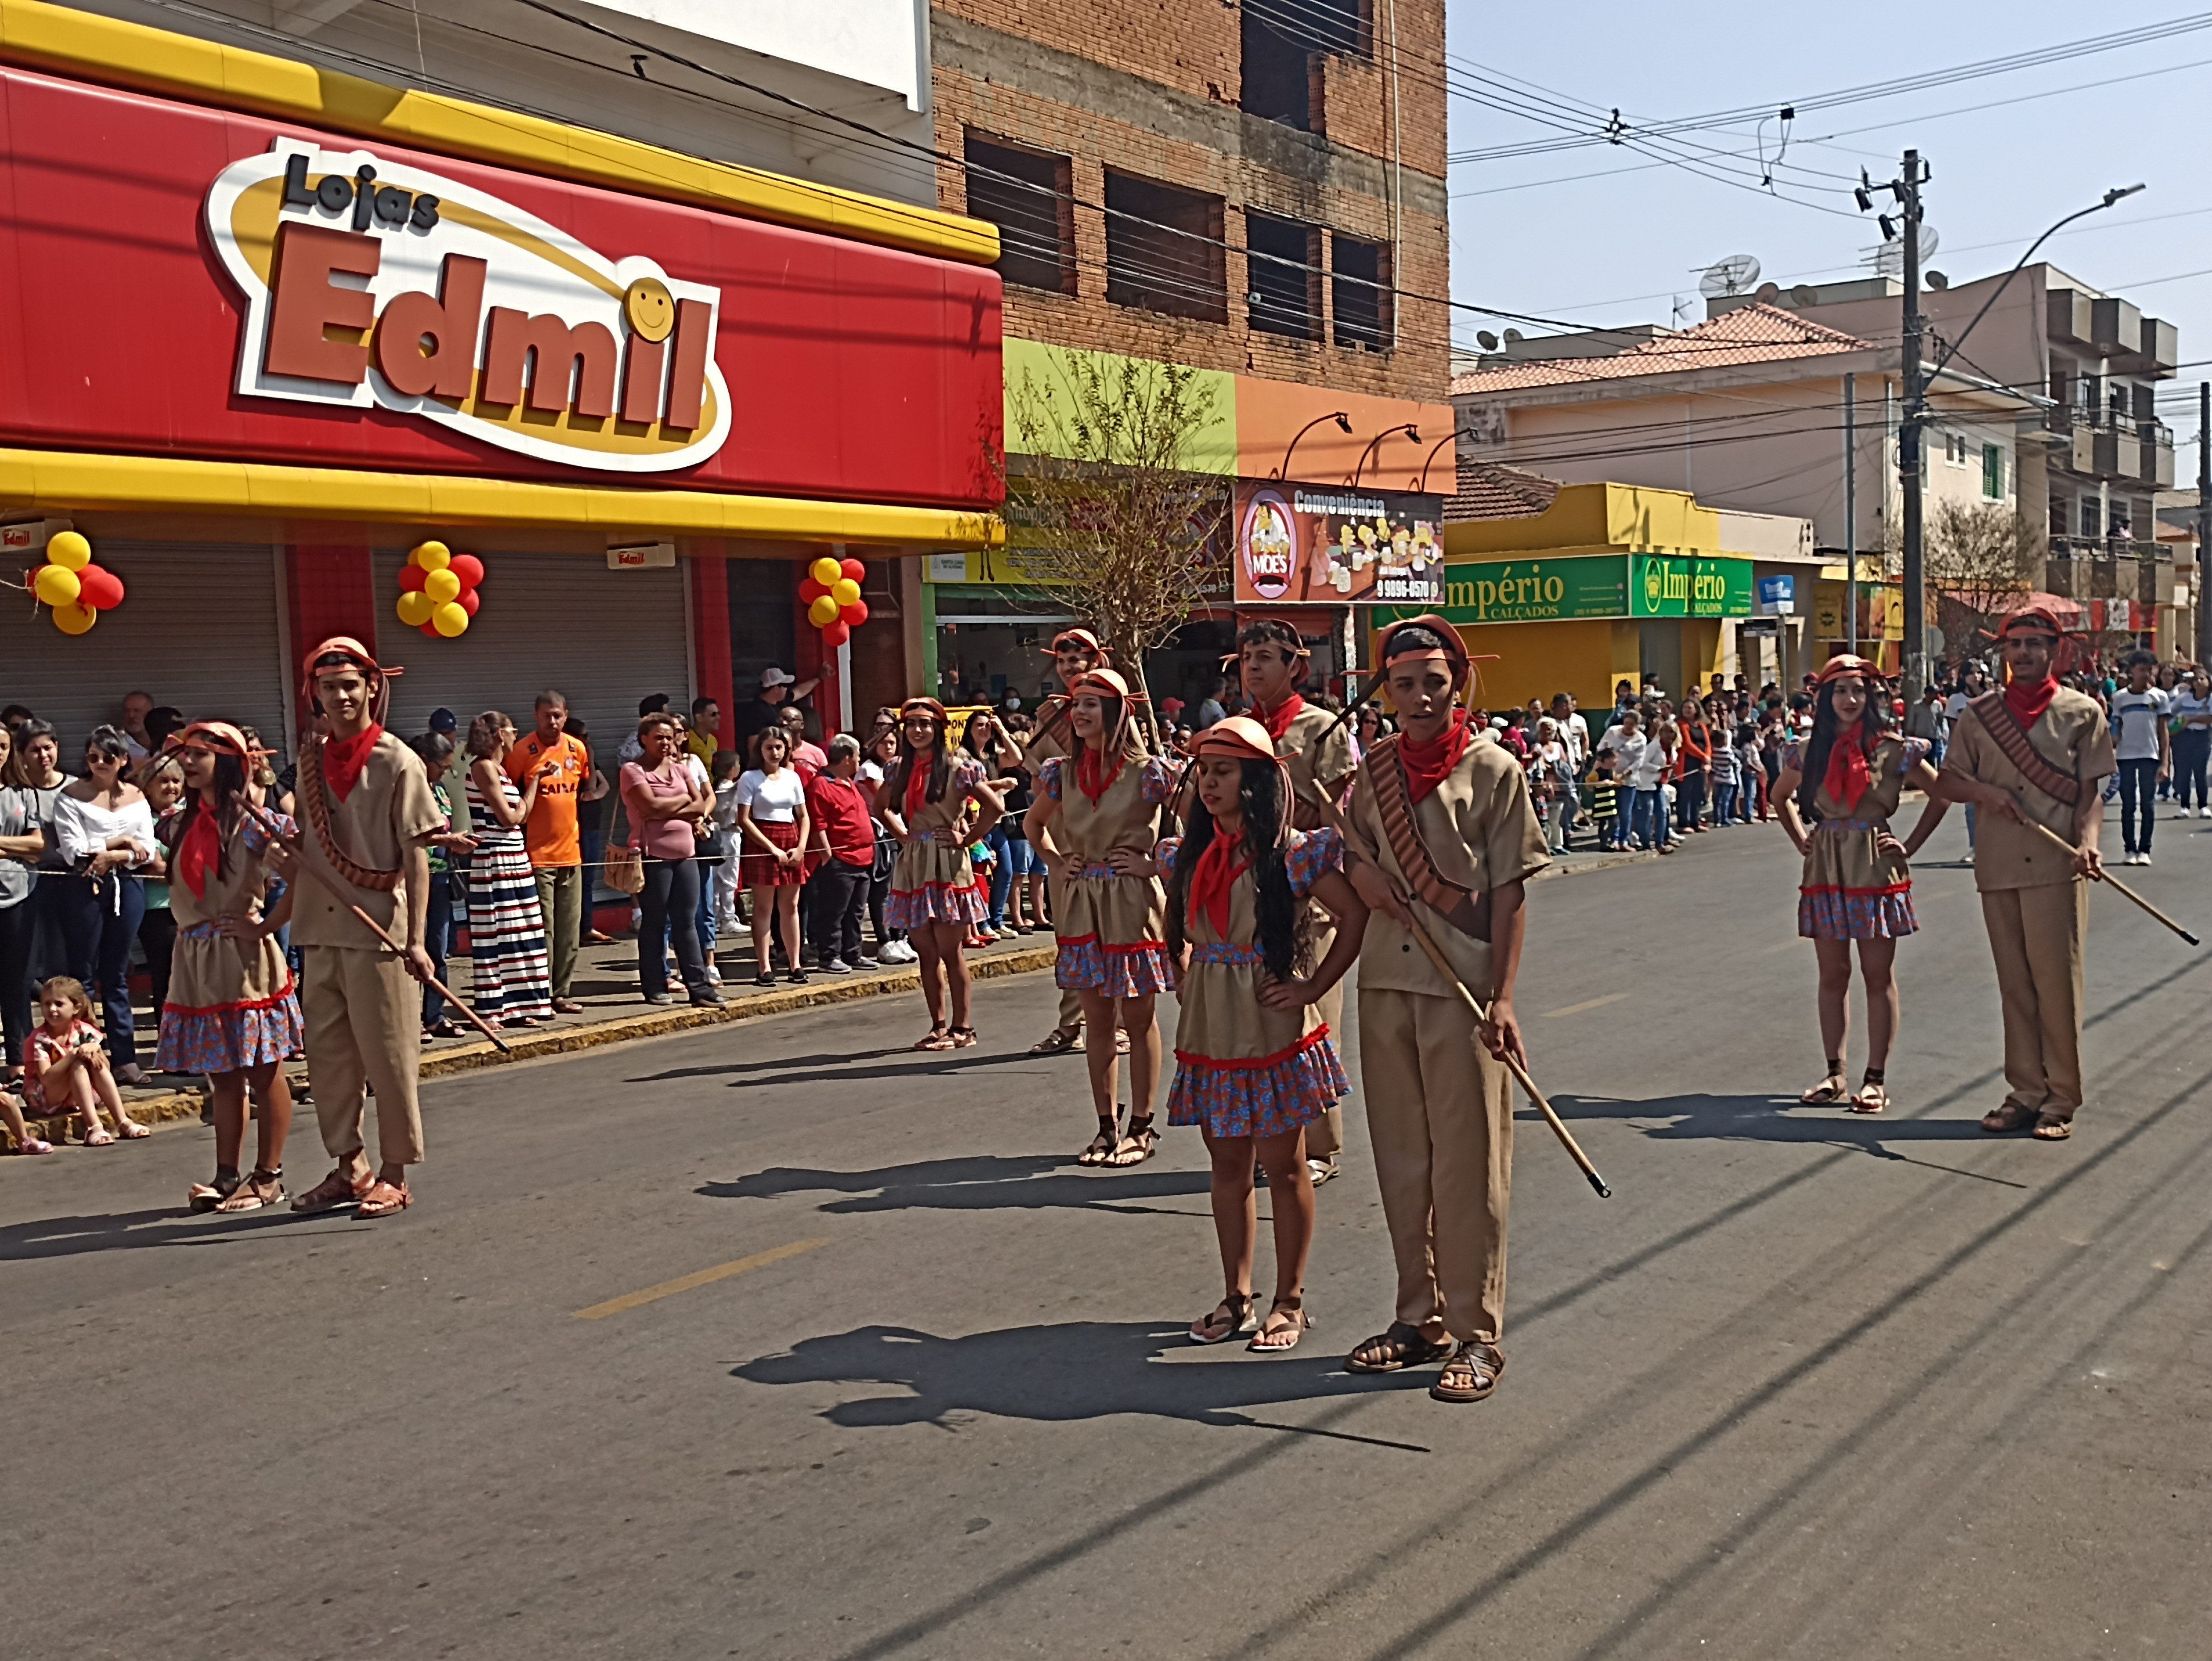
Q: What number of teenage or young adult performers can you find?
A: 10